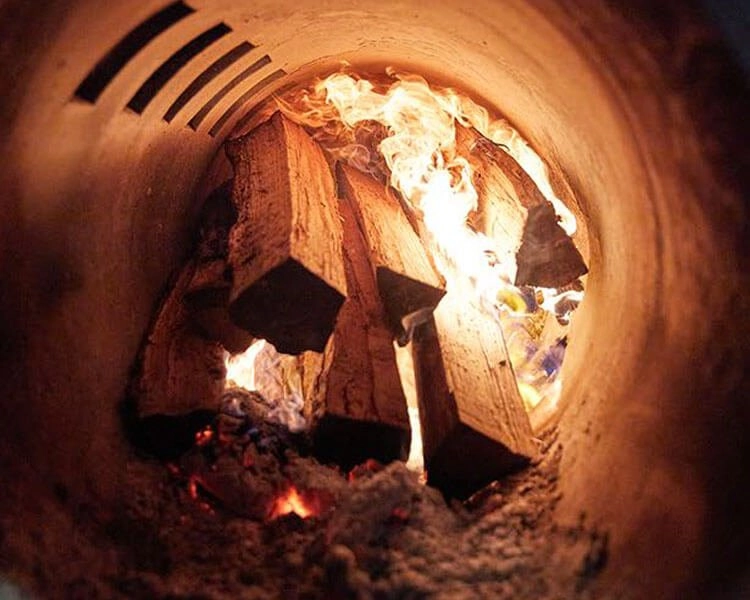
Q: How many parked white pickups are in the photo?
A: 0